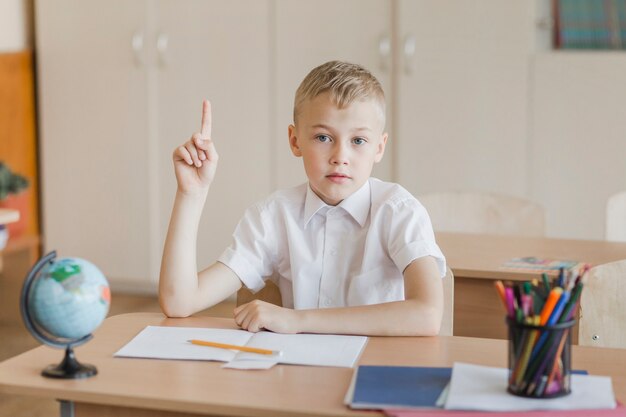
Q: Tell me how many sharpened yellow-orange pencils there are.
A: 1